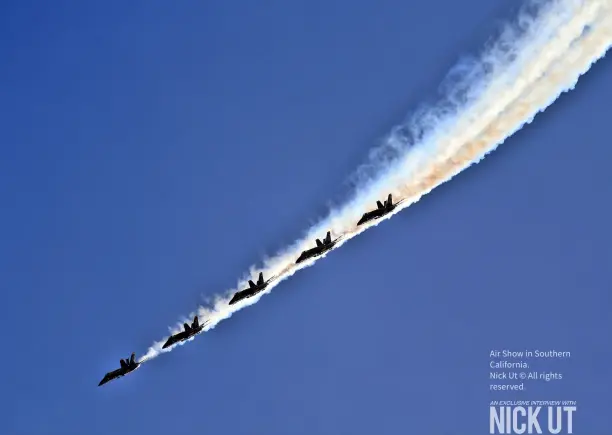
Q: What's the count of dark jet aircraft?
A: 5